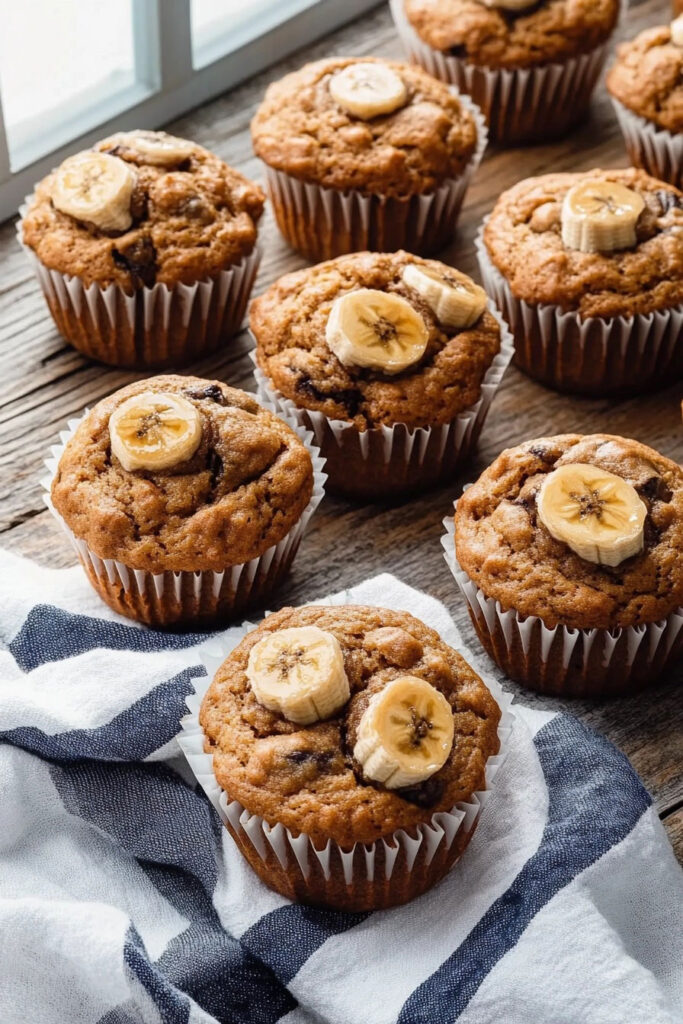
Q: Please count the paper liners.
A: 9